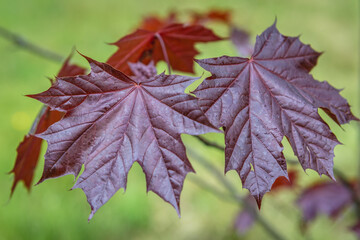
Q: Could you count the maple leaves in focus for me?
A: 2